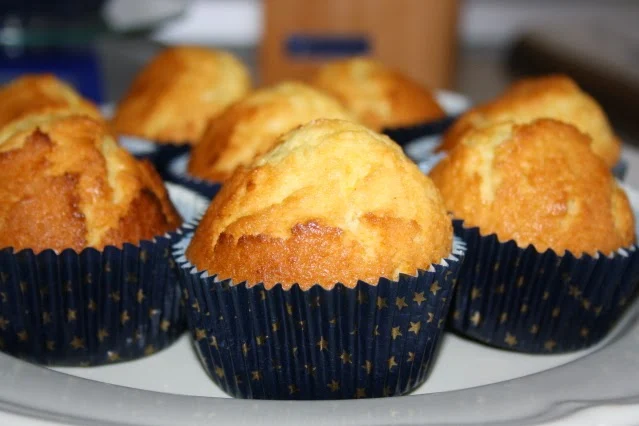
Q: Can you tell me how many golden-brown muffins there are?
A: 8